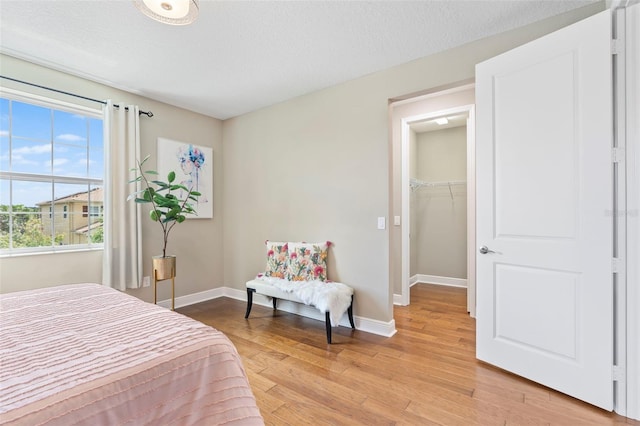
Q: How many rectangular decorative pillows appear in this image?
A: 2